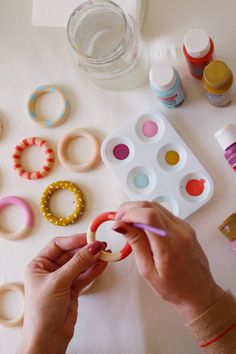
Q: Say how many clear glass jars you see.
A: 1